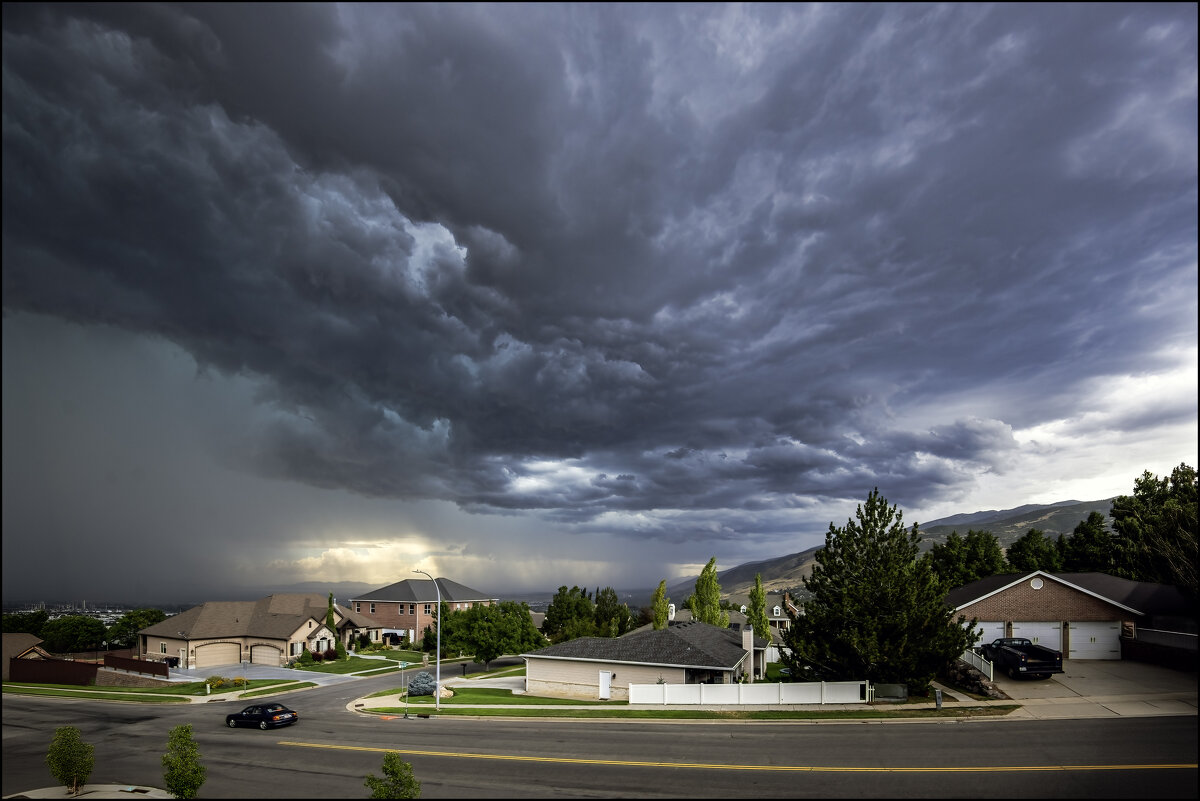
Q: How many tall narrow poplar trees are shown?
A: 3